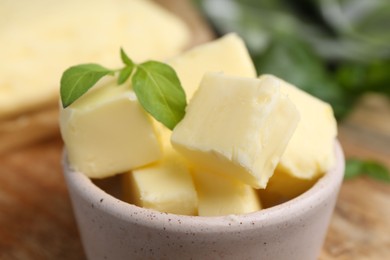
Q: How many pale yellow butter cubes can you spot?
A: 6